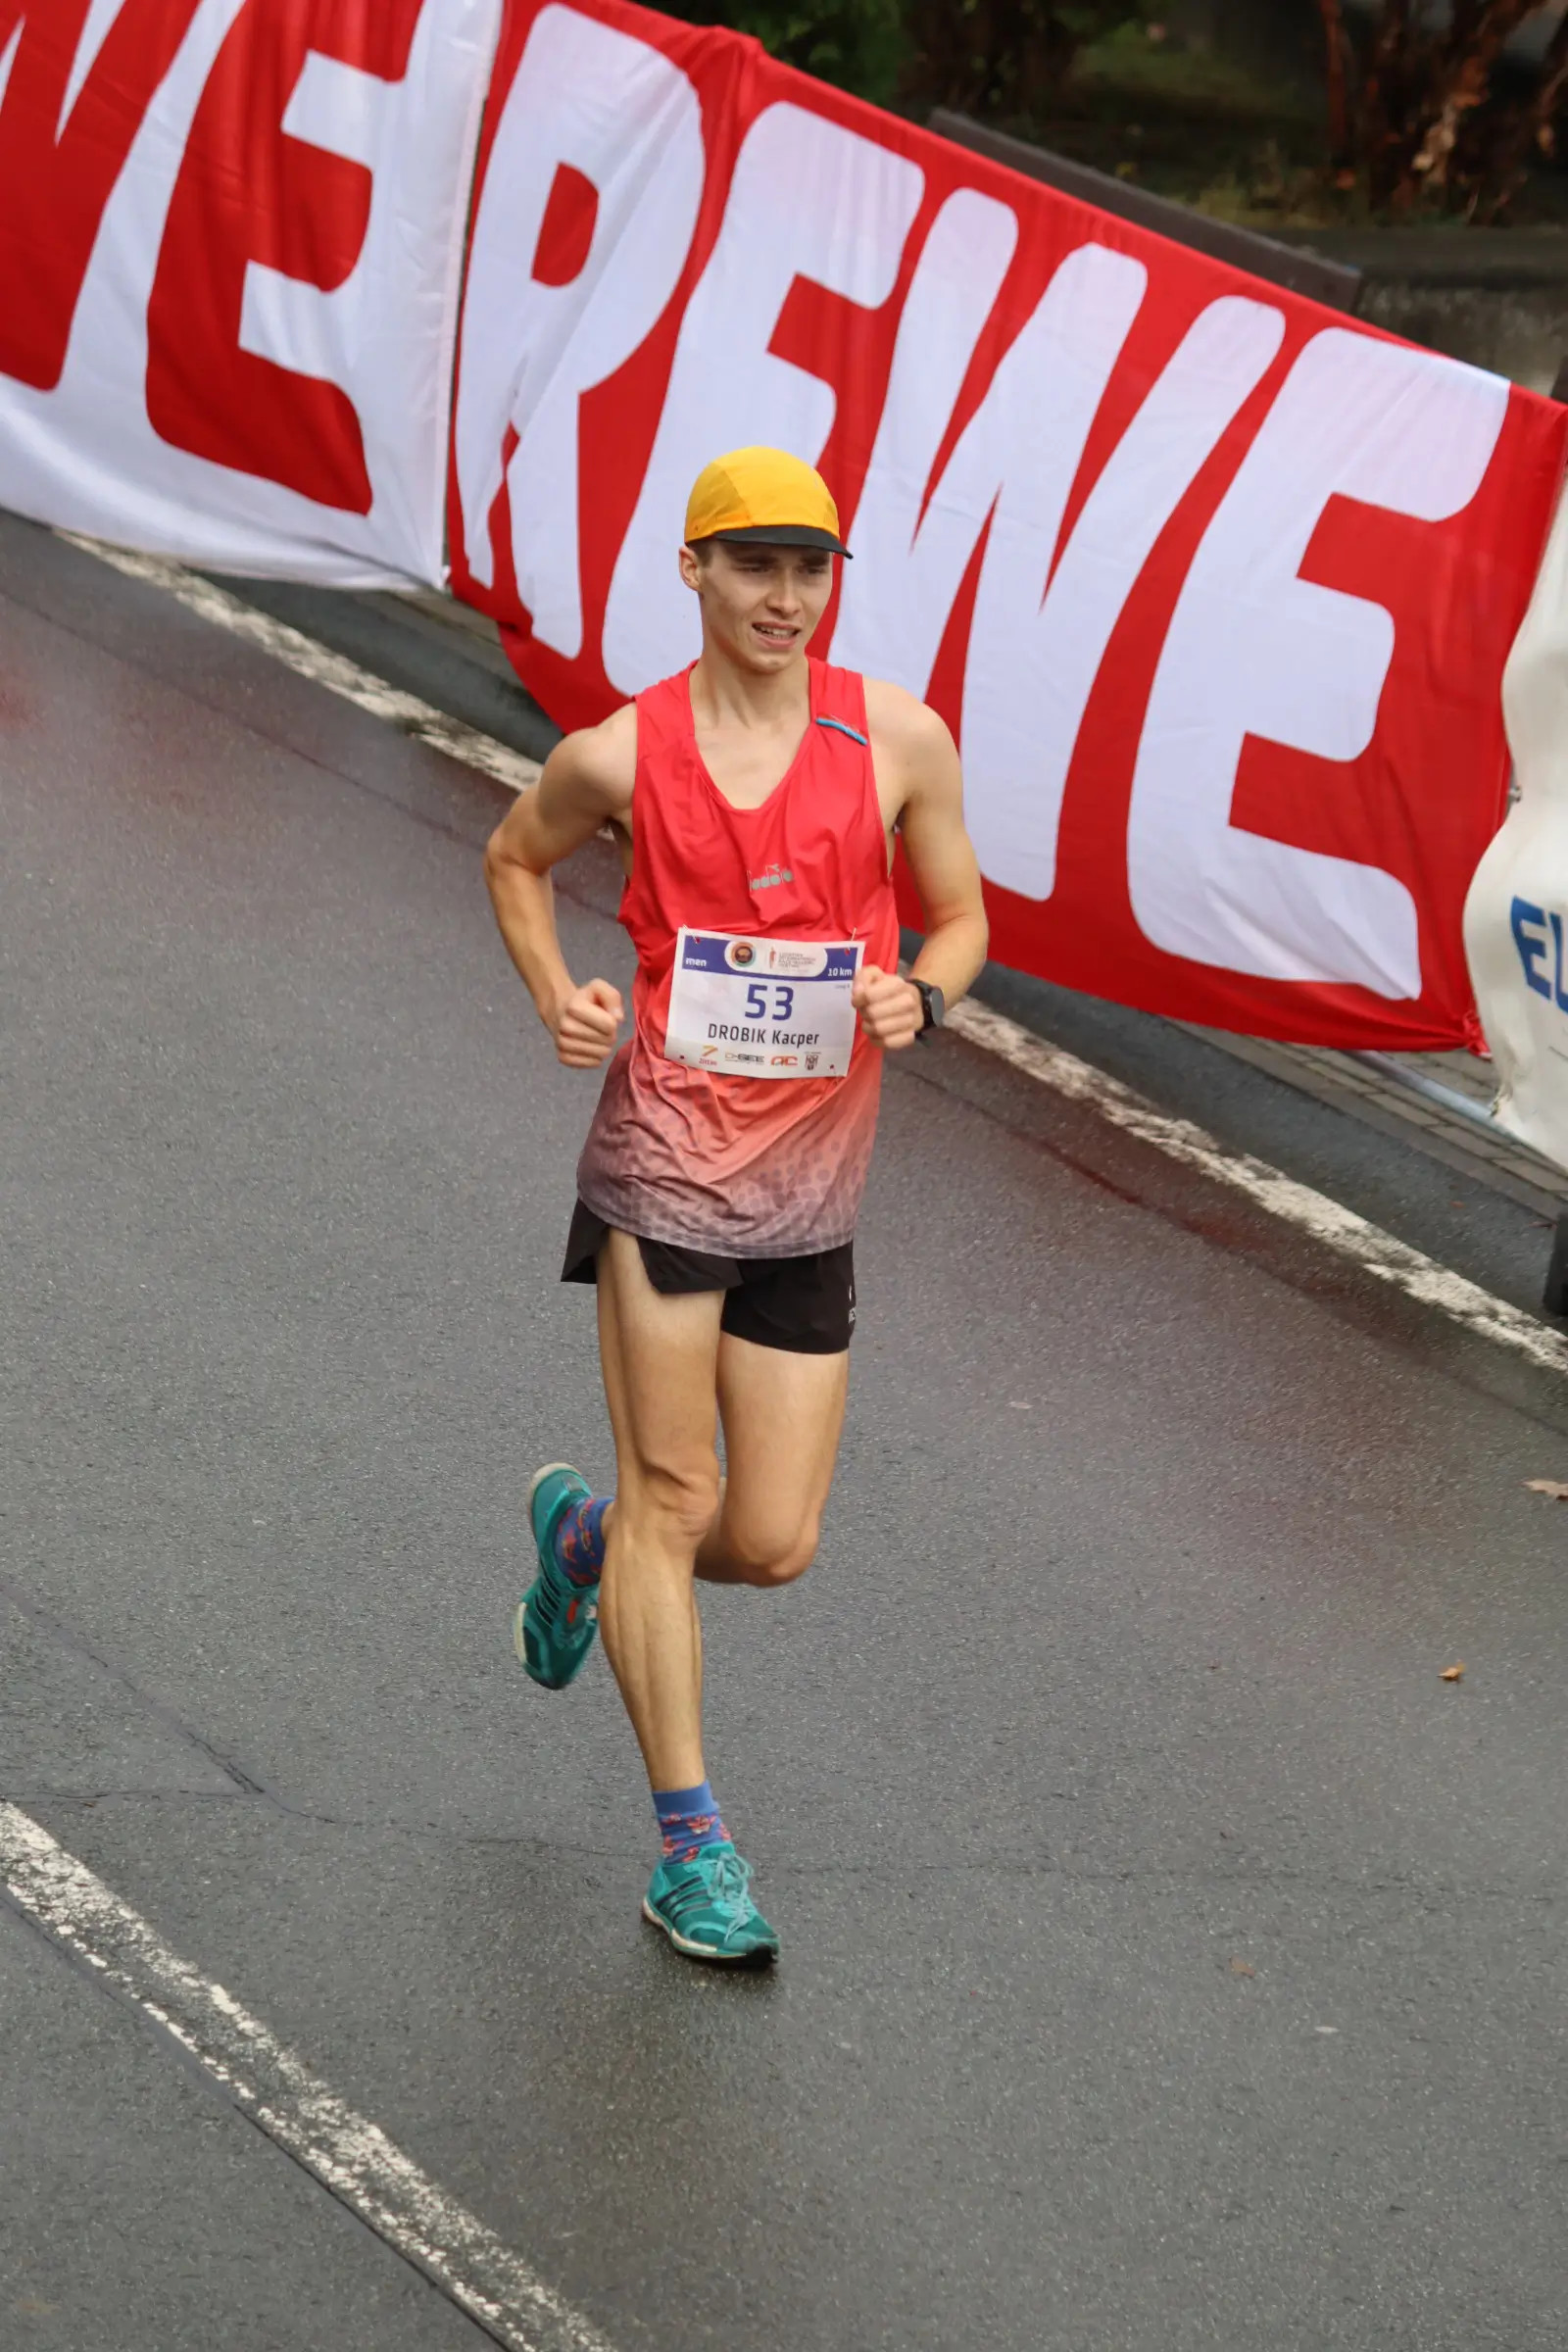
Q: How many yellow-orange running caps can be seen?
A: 1